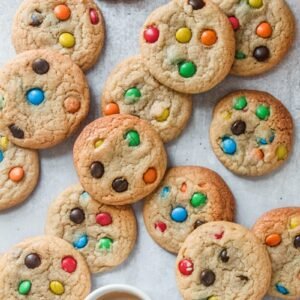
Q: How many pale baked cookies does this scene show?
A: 13